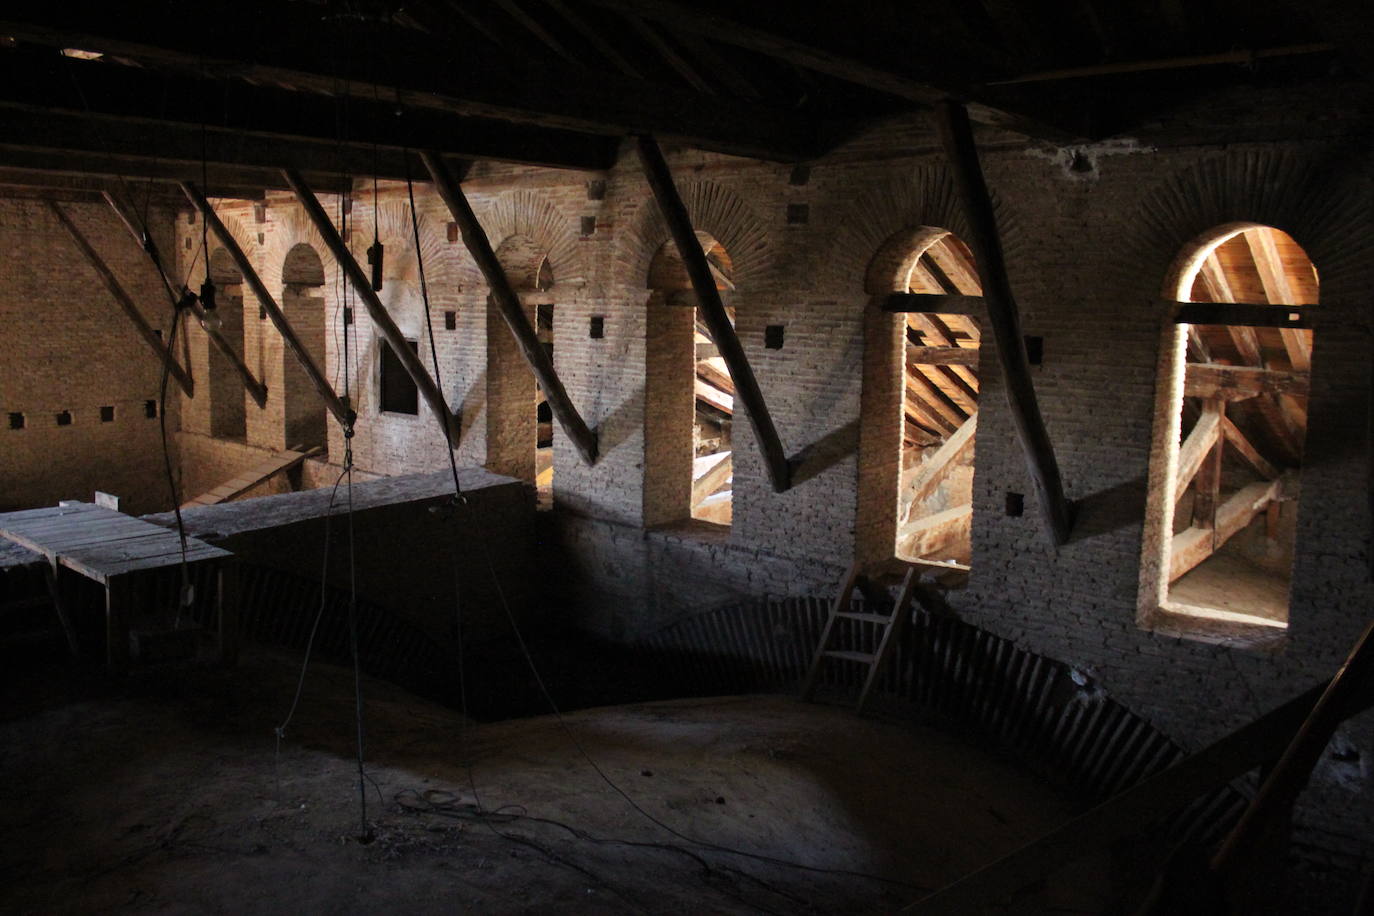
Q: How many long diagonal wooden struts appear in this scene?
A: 7